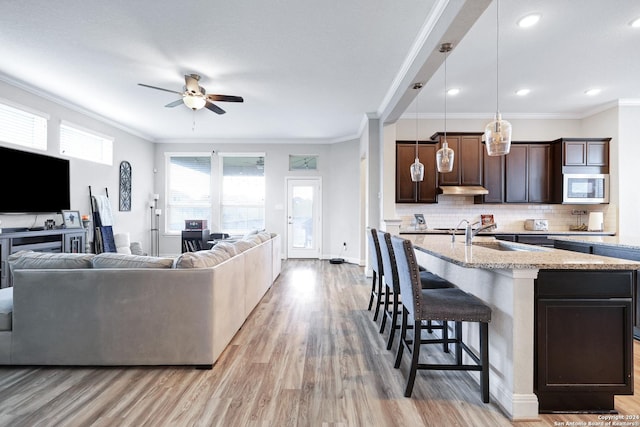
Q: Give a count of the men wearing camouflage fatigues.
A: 0